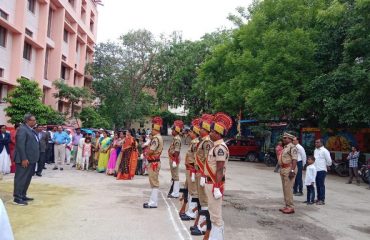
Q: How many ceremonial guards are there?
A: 5